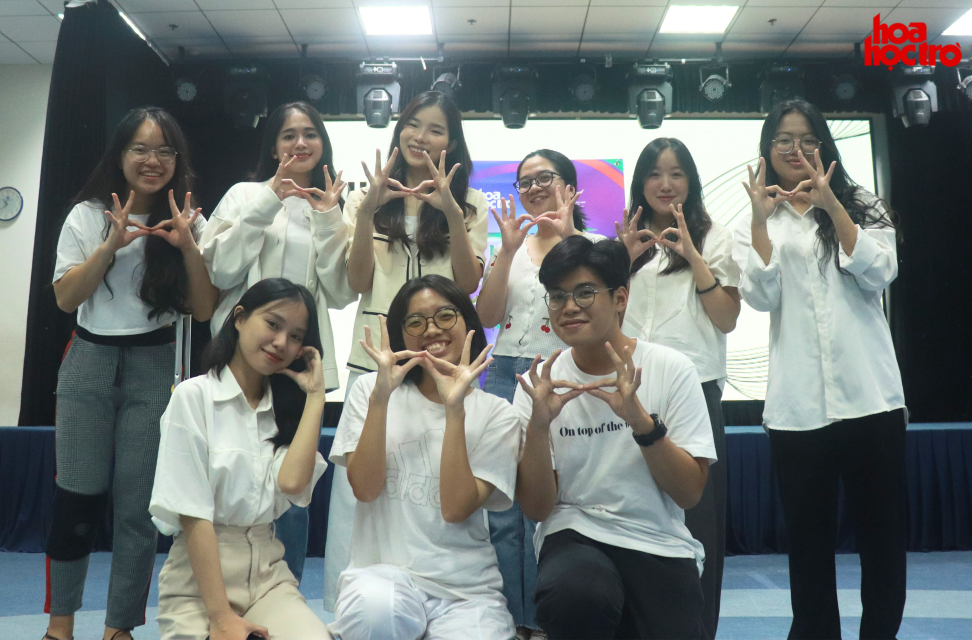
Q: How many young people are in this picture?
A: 9